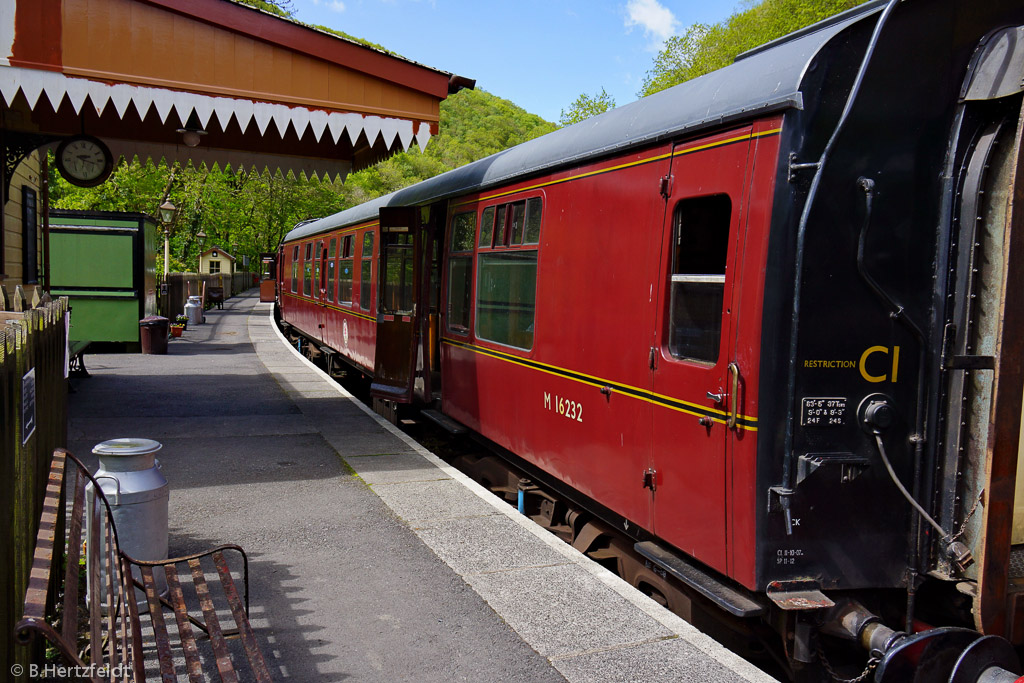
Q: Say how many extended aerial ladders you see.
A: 0